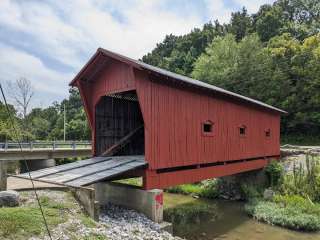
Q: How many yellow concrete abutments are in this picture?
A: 0